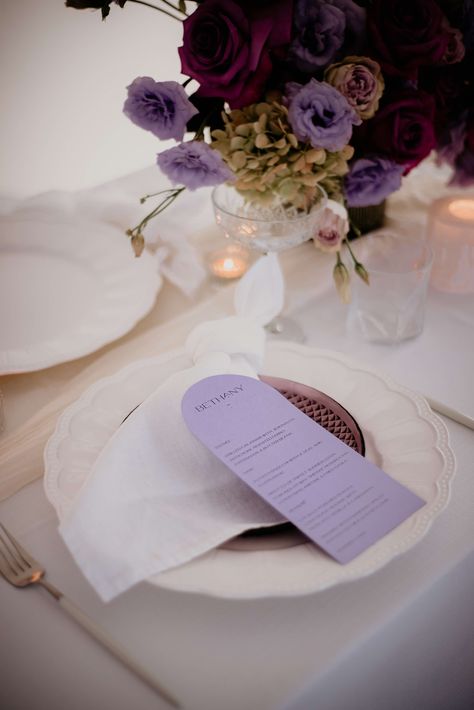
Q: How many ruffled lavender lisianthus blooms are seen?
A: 5